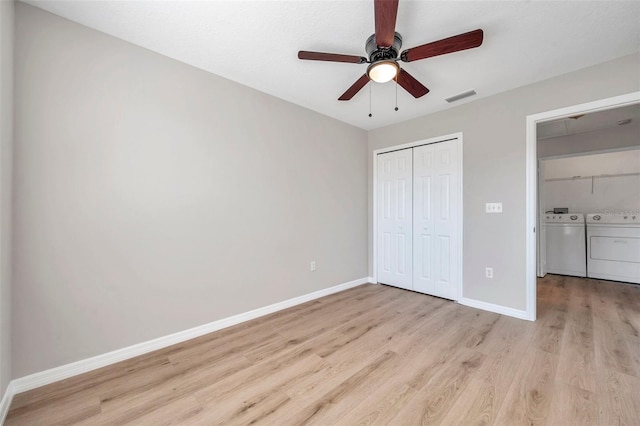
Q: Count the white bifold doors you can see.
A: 2